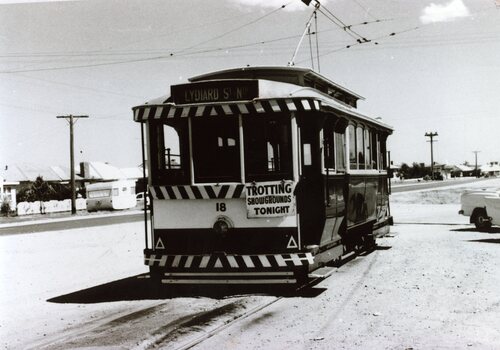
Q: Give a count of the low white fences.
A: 1